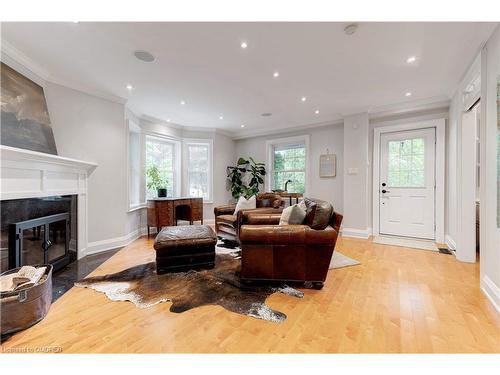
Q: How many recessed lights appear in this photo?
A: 11